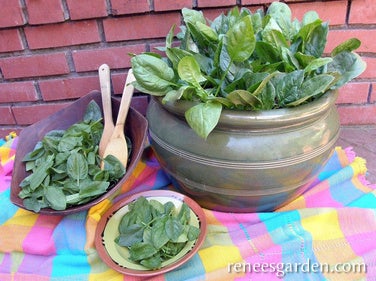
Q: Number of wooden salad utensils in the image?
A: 2